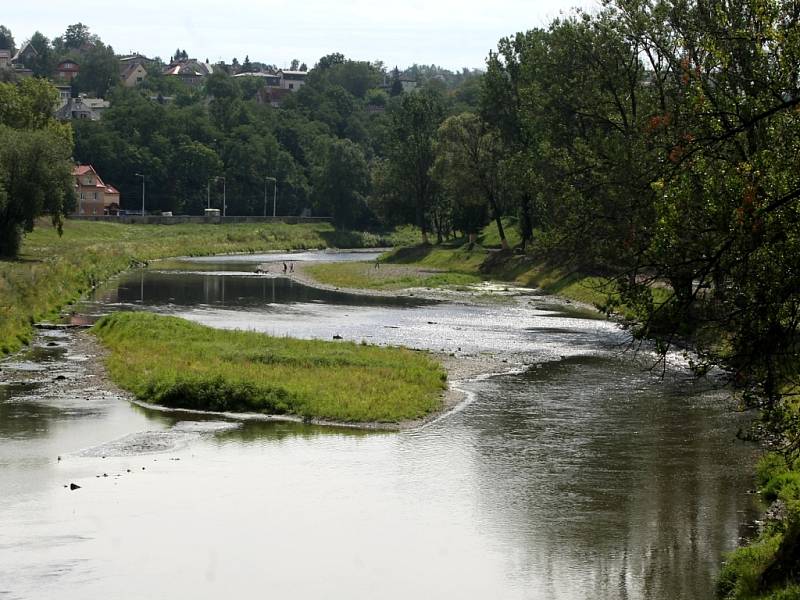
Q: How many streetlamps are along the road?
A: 5